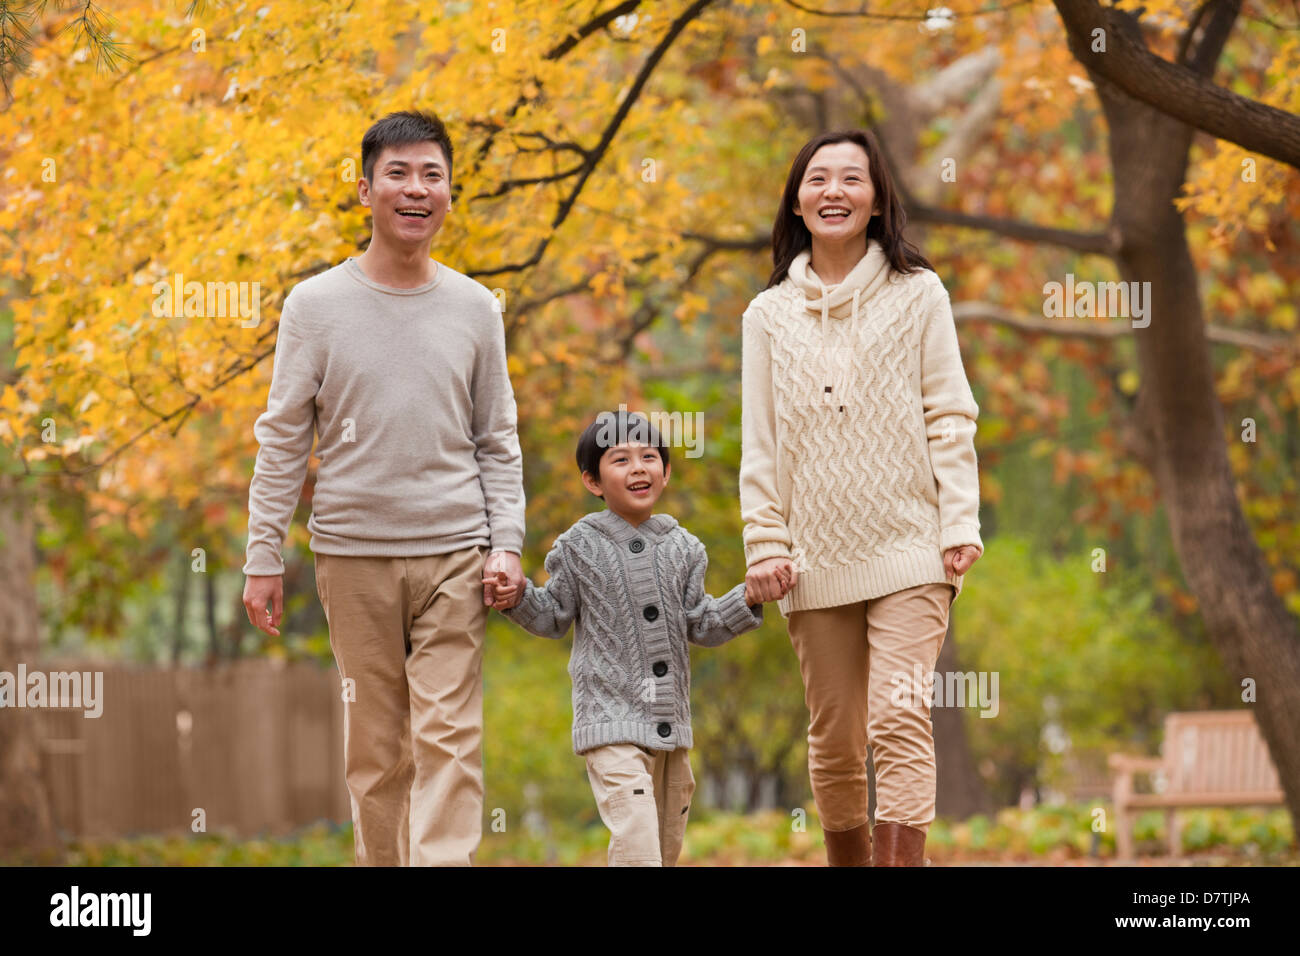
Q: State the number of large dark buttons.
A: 4